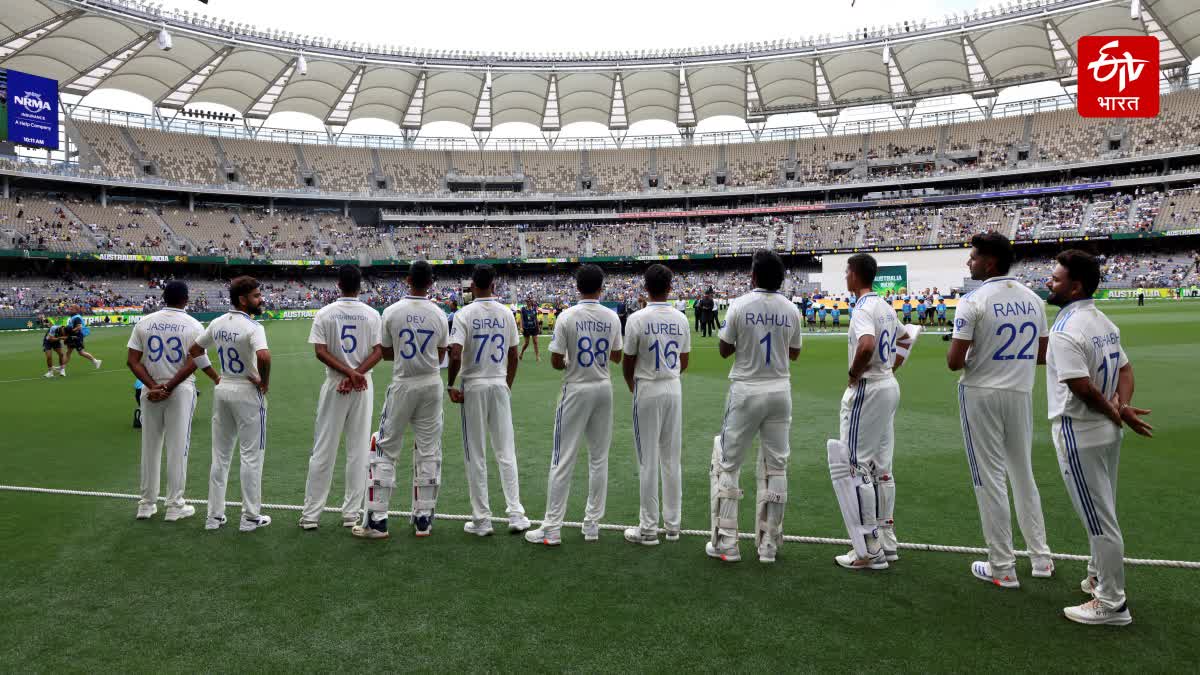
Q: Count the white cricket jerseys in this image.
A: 11